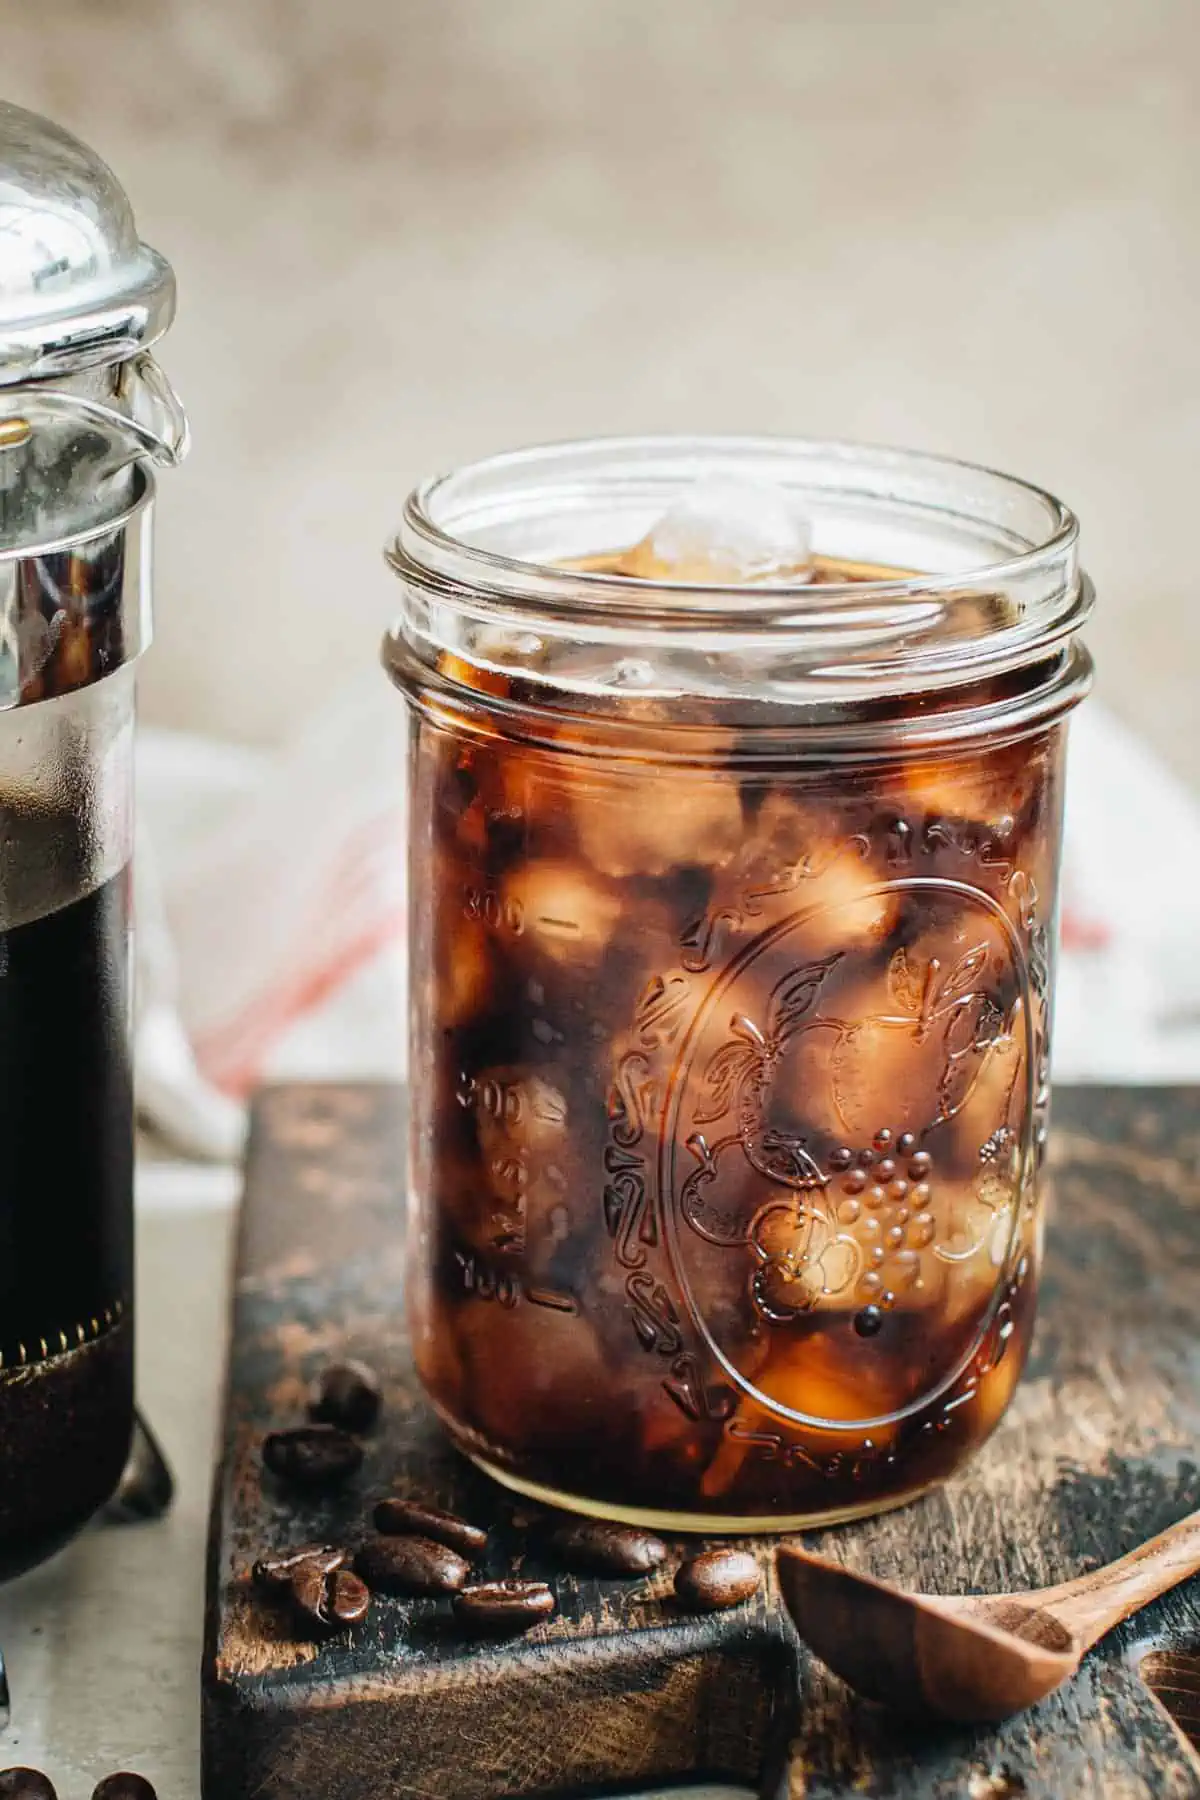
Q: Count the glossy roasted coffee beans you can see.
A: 11